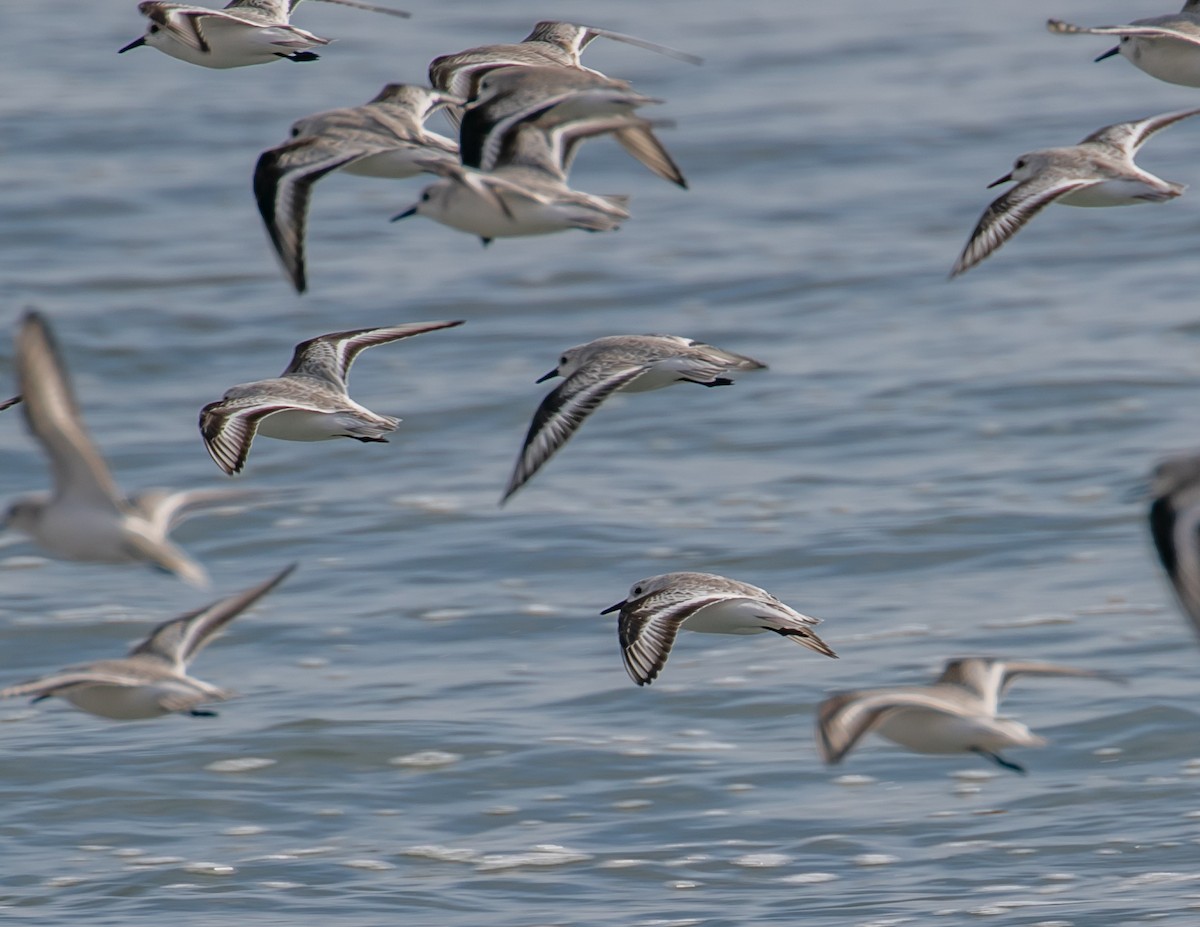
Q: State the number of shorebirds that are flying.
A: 14